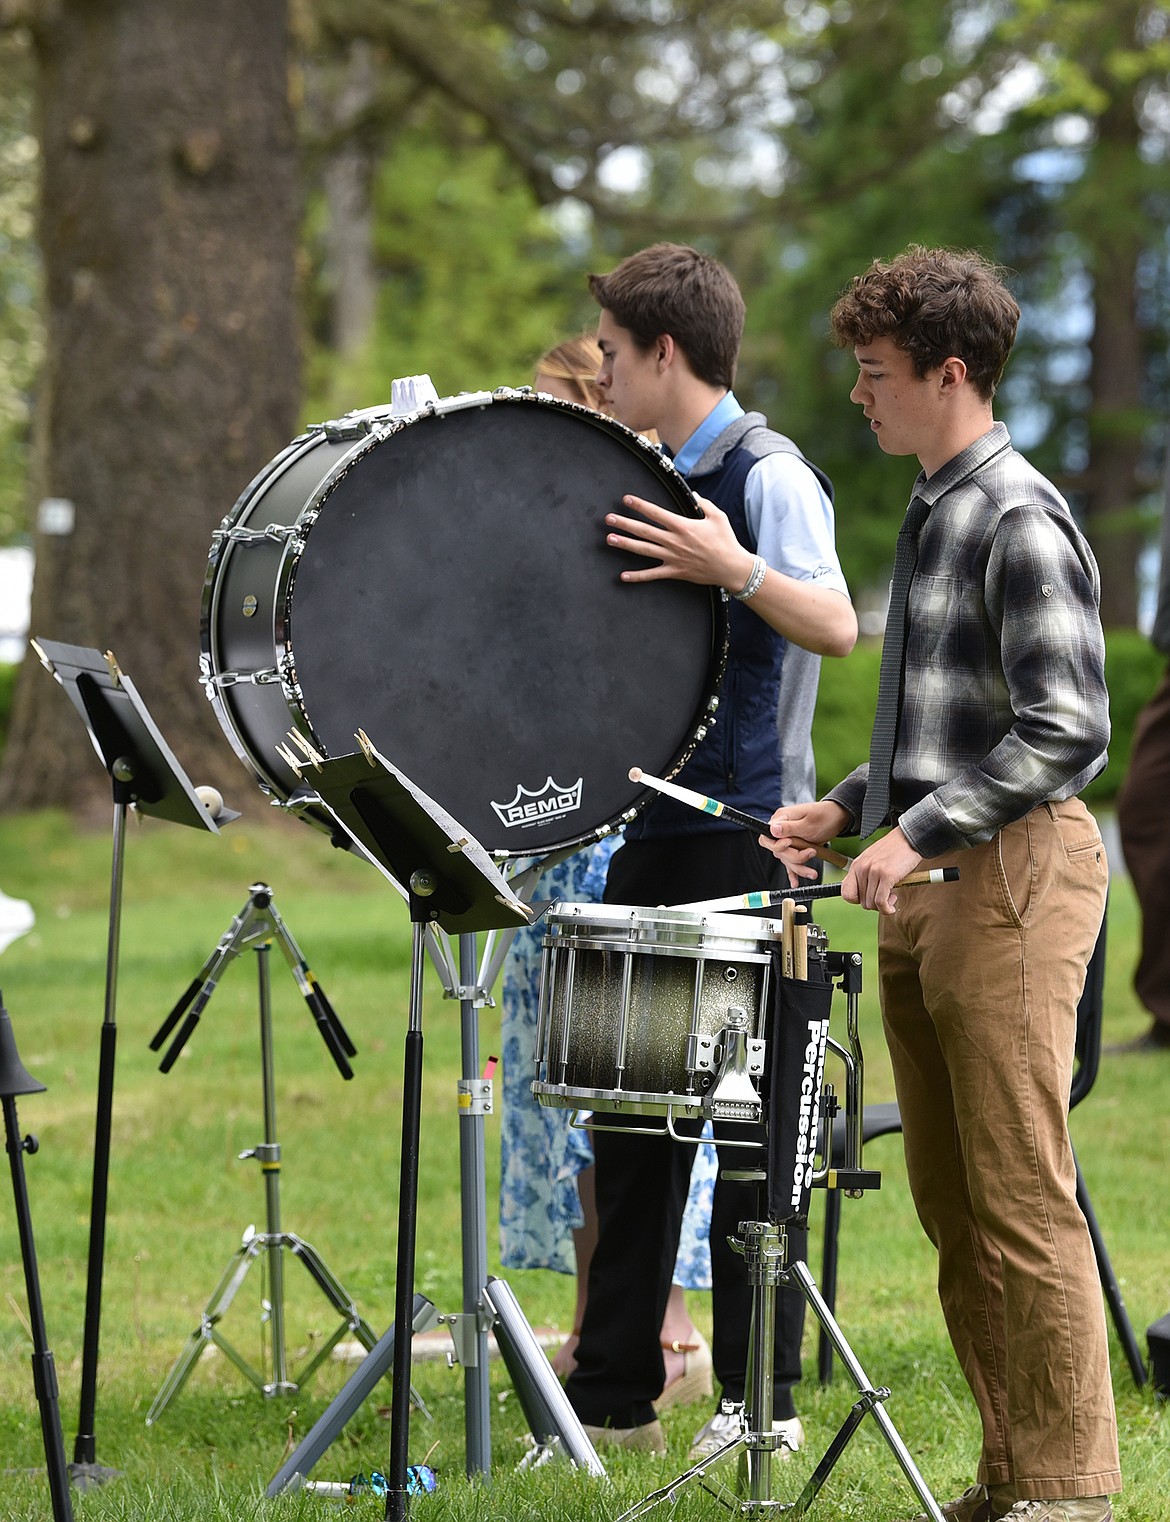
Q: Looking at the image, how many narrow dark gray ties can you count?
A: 1